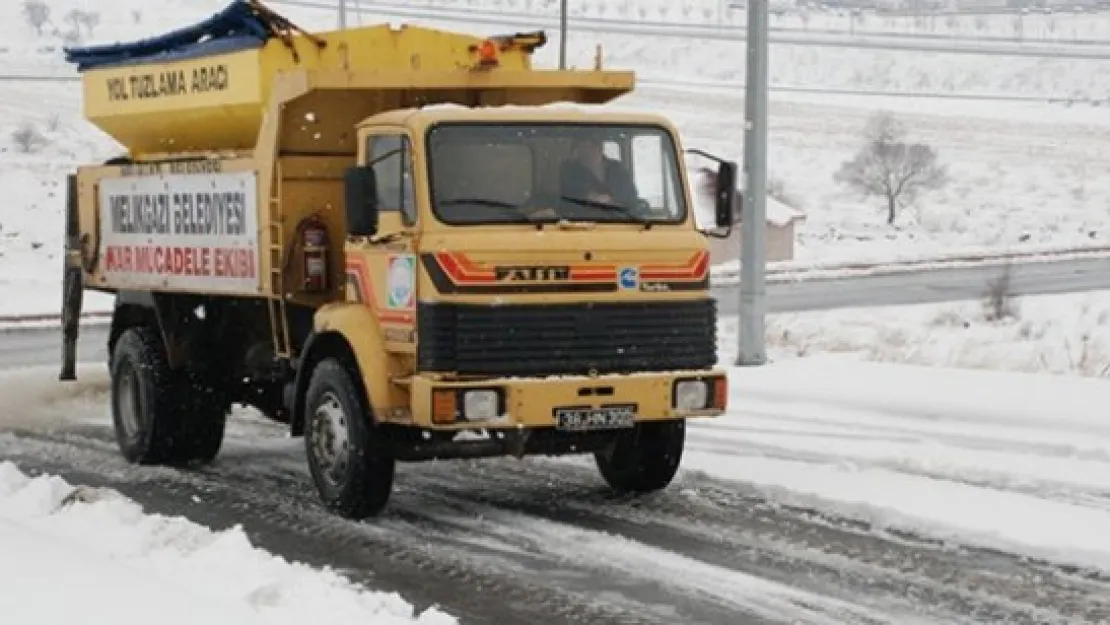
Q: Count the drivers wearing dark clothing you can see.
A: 1